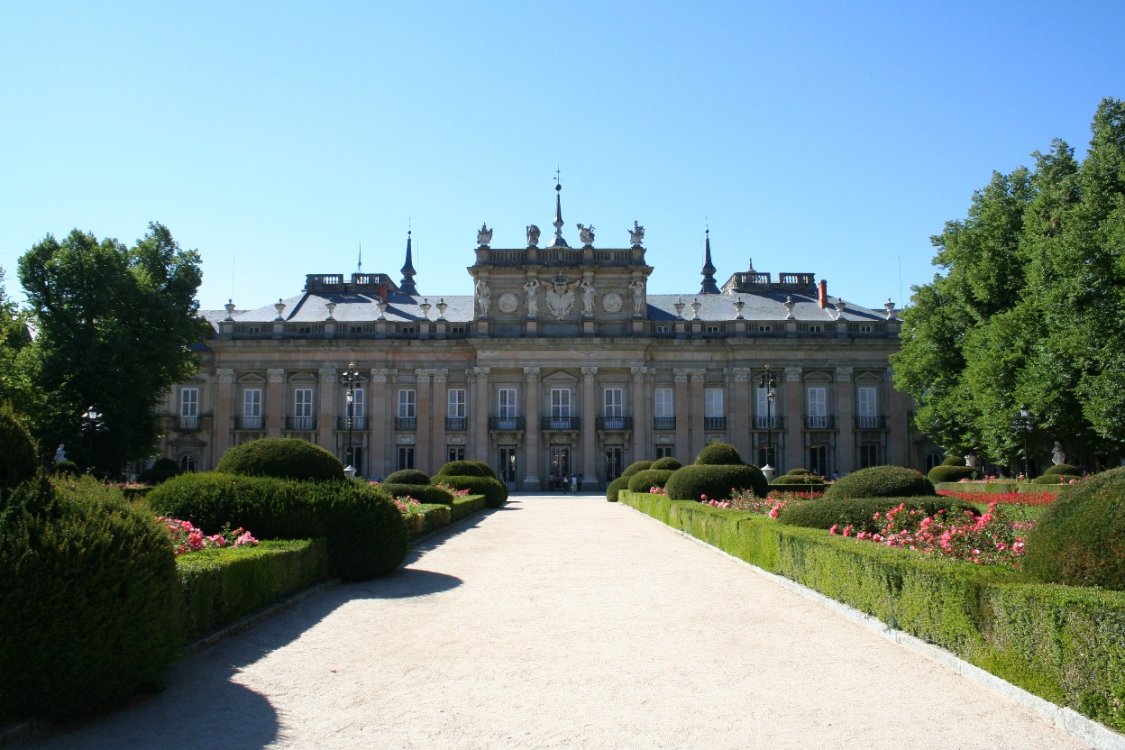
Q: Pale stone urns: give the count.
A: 12